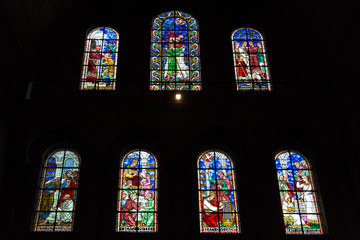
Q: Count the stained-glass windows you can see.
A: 7